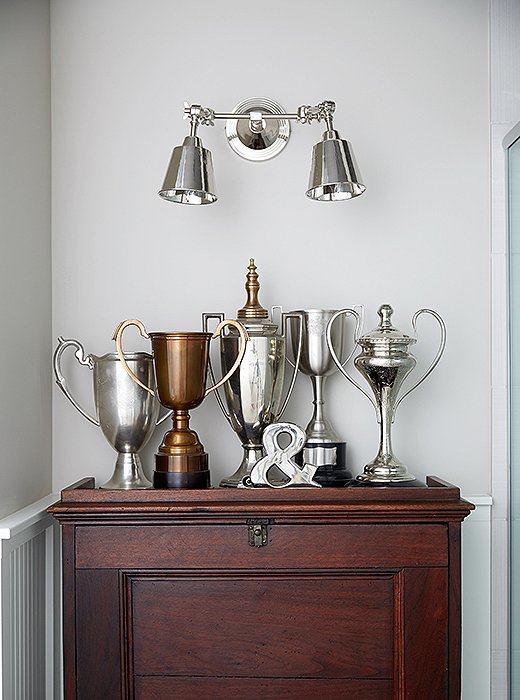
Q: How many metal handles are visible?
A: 10